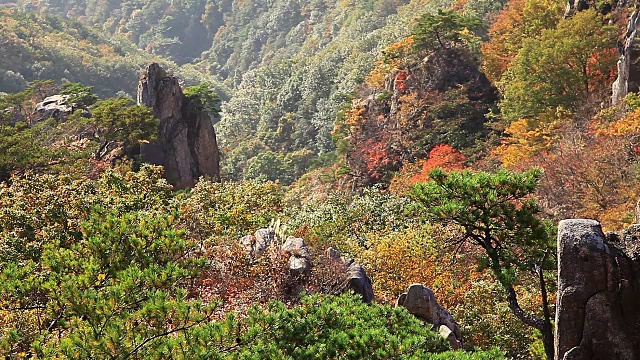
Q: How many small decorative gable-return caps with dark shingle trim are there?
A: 0